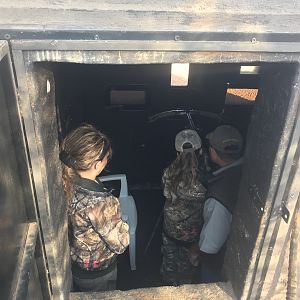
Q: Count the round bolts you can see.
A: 4